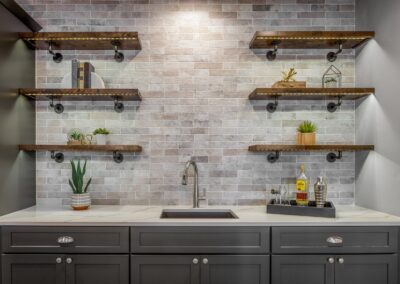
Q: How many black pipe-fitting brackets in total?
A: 12